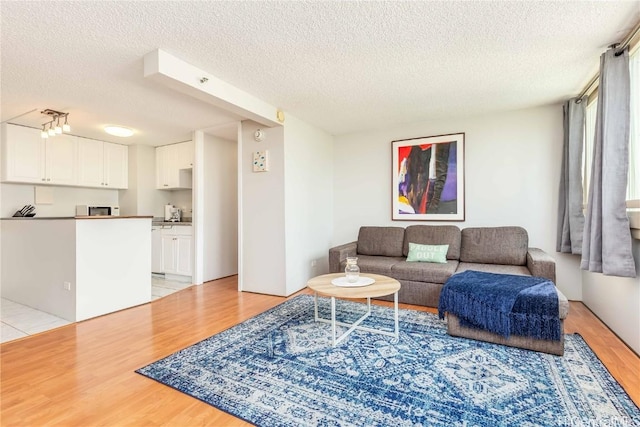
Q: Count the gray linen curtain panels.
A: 2